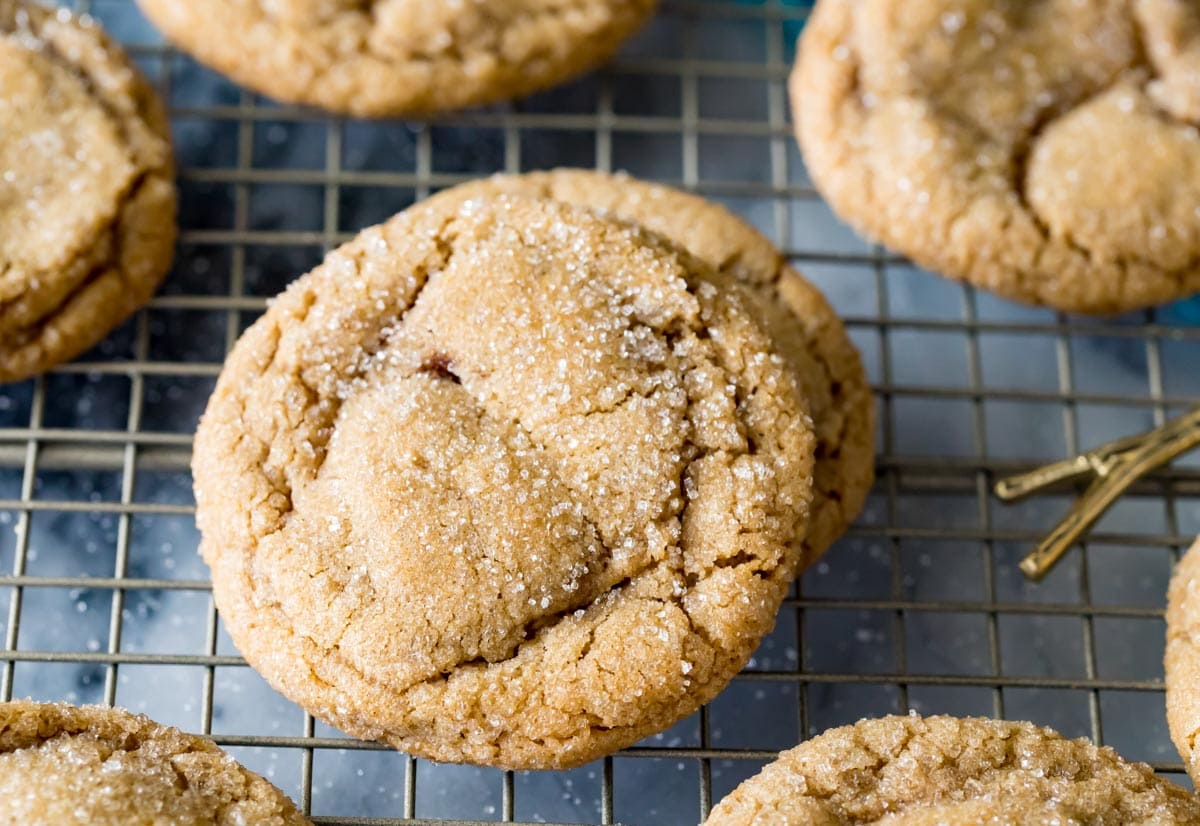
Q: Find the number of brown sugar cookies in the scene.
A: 8